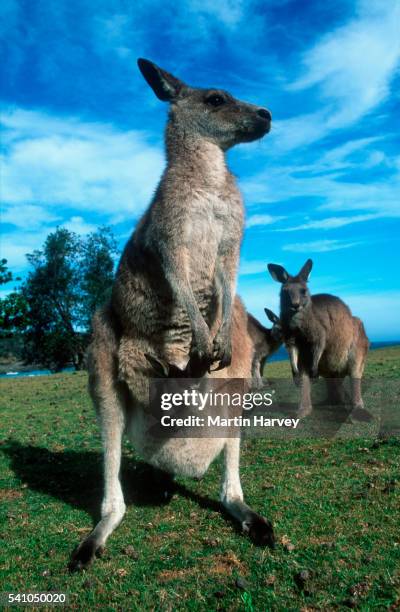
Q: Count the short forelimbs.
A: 4